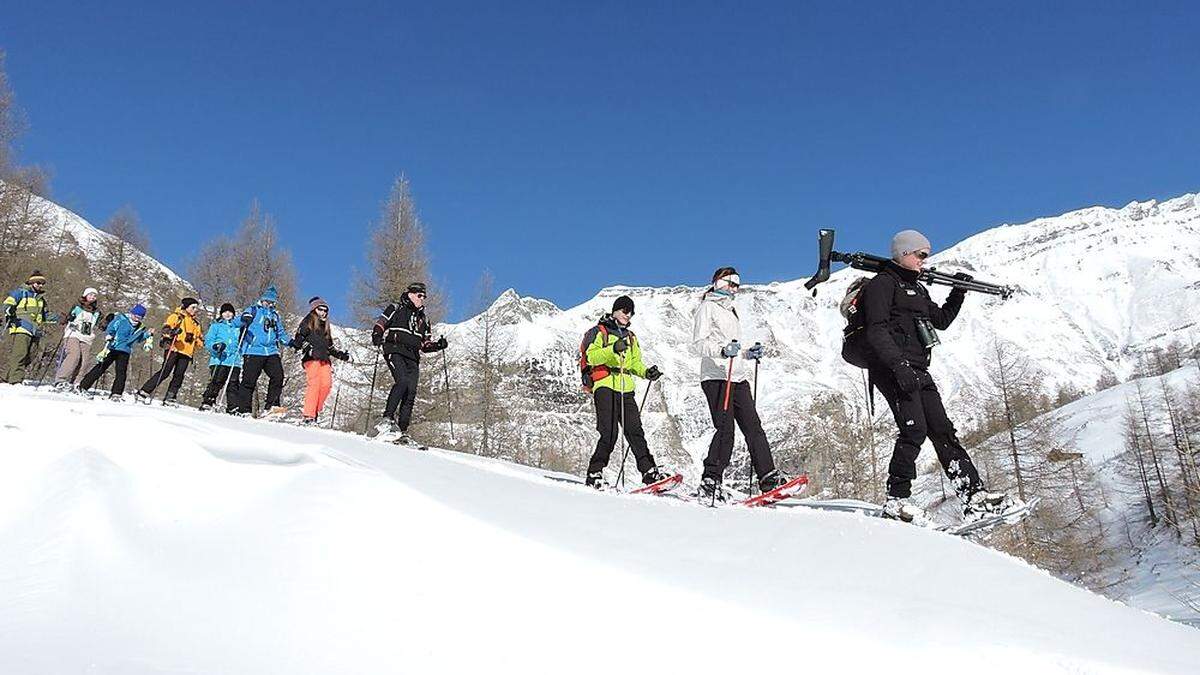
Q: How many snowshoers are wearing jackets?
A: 11